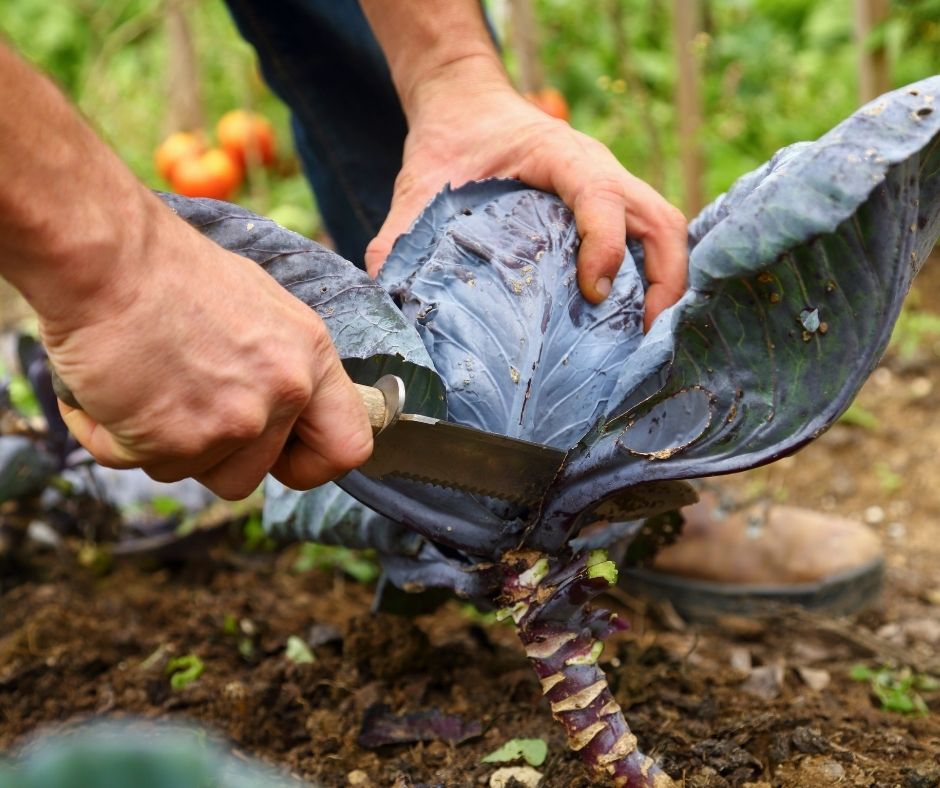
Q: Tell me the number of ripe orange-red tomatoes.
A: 4